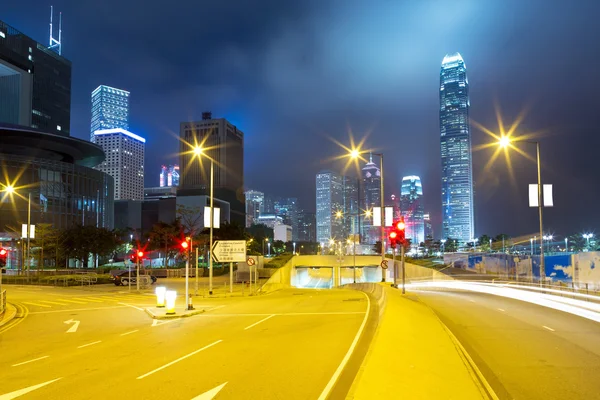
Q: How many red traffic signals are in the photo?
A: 5